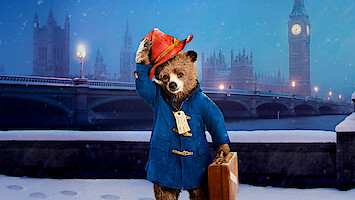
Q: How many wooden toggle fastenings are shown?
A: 3